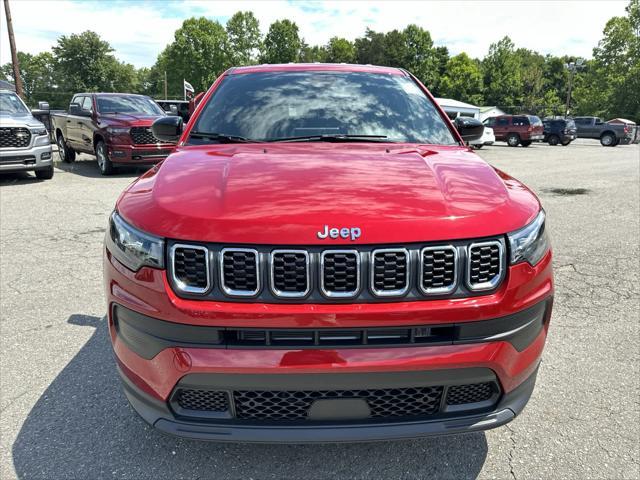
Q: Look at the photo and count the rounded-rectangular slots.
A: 7